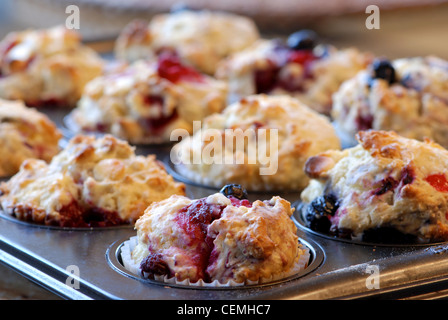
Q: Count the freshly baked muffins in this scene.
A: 10